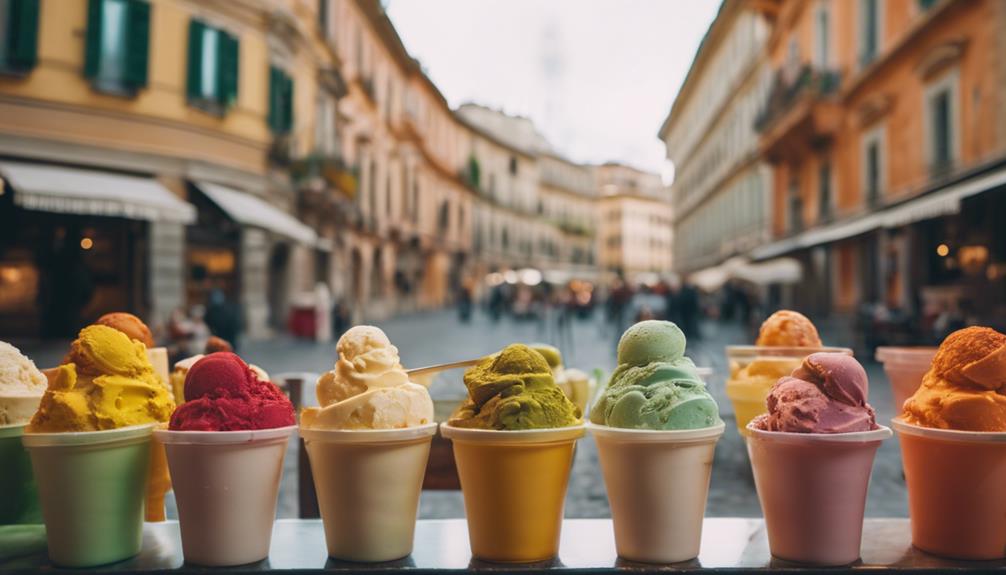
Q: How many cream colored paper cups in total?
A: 3